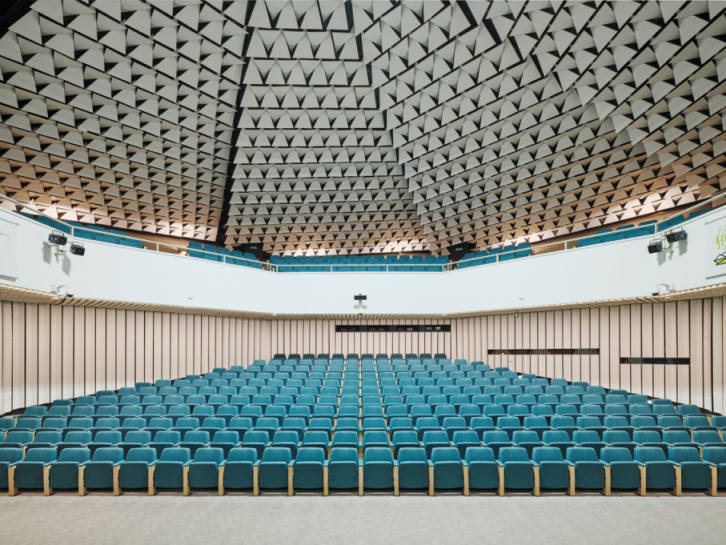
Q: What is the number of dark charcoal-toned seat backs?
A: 12